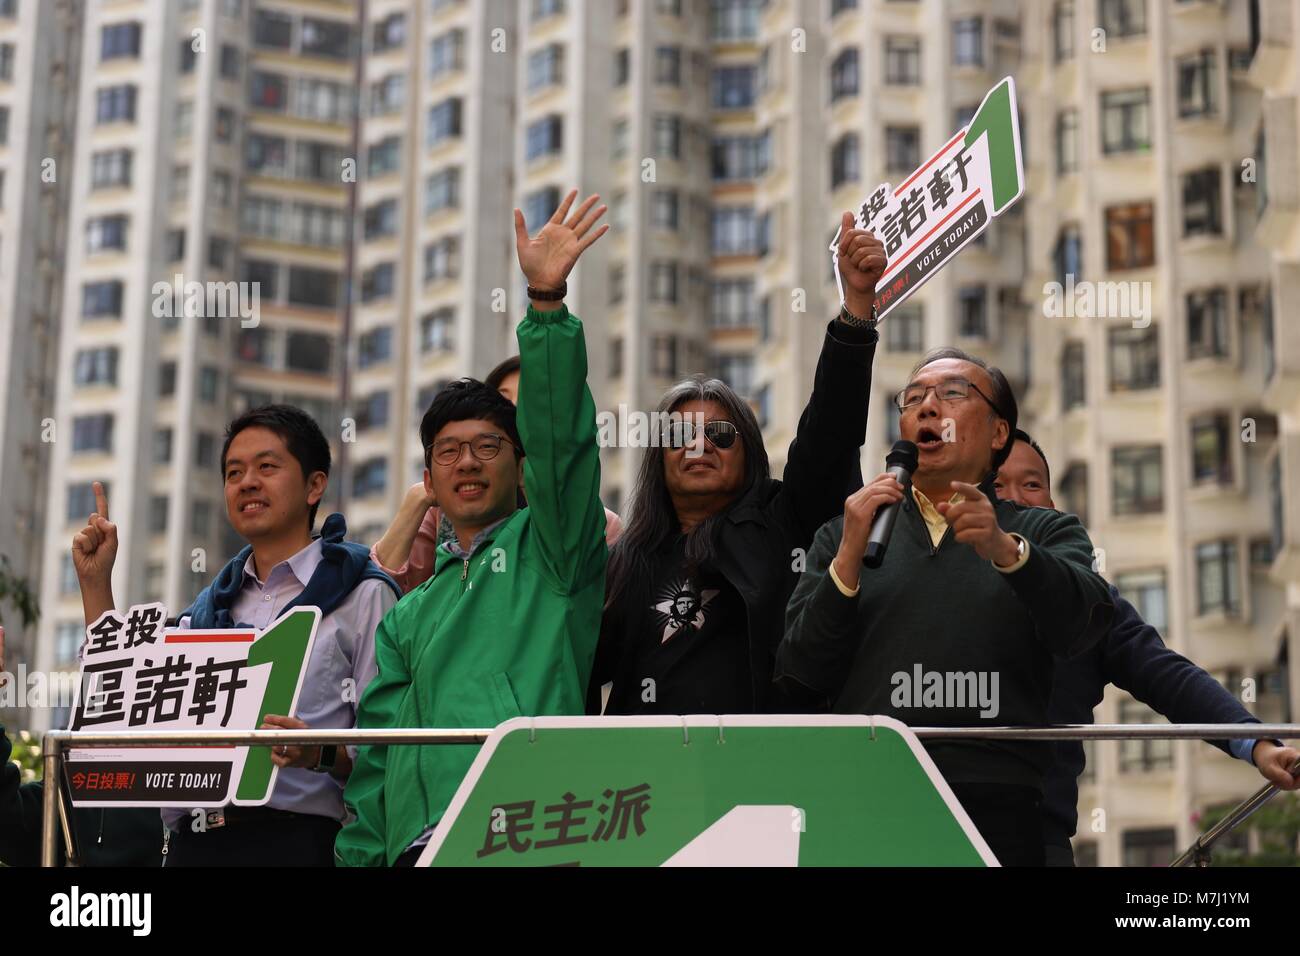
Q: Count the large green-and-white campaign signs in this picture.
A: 3